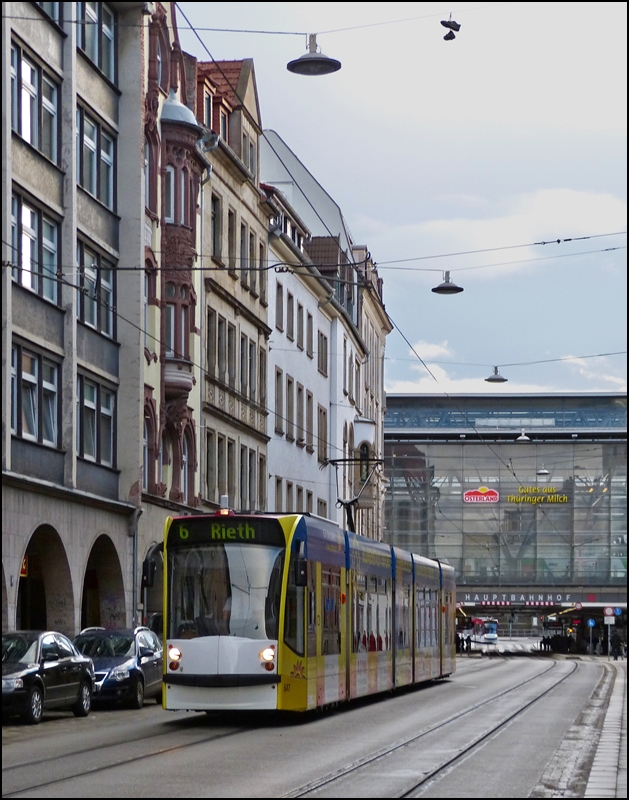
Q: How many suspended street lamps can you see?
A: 5